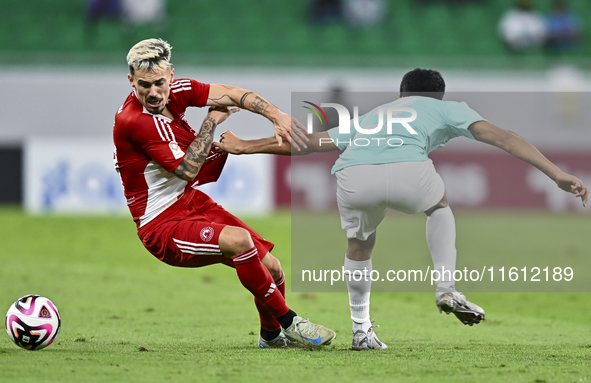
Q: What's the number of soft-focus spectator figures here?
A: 6